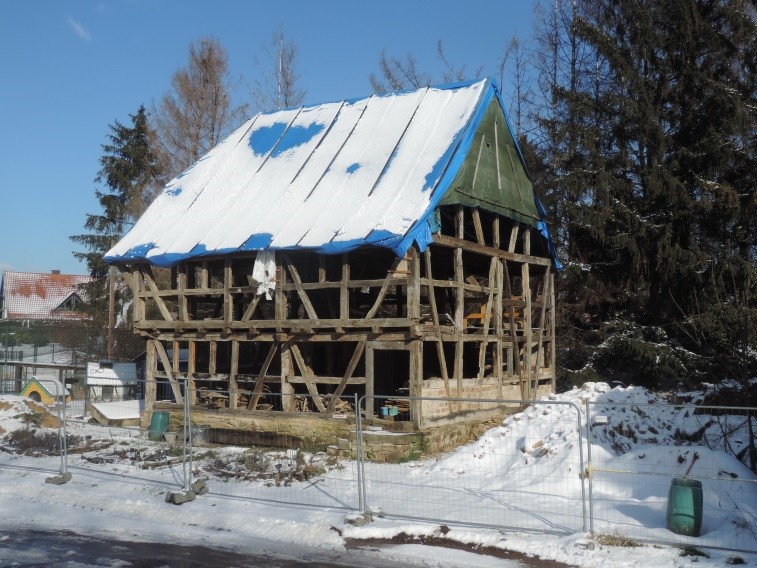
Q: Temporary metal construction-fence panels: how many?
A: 5